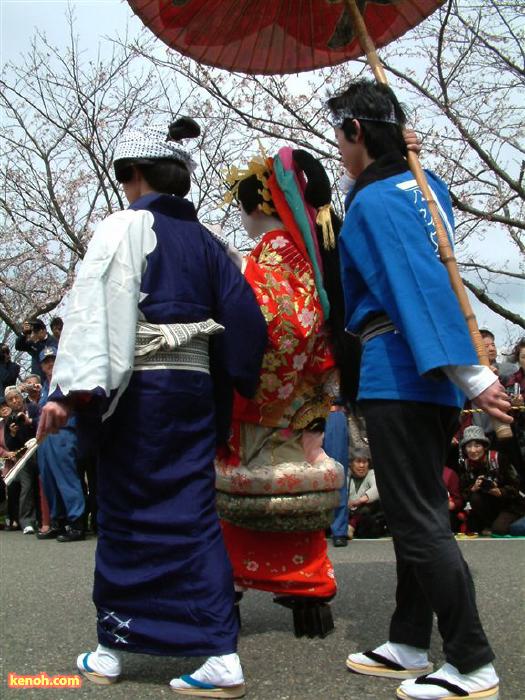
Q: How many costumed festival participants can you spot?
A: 3